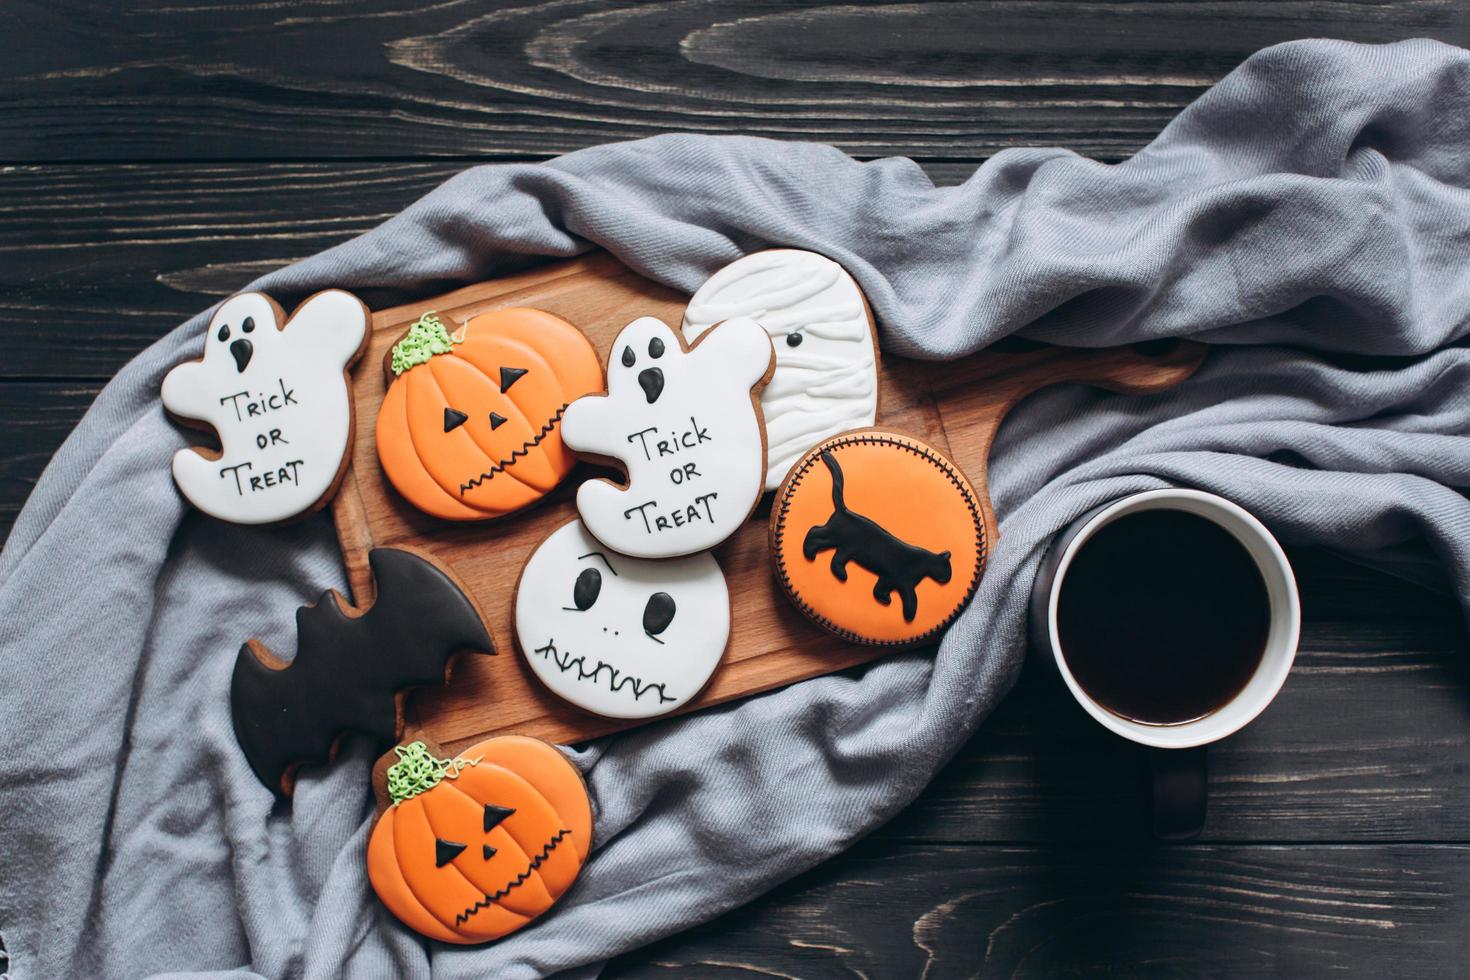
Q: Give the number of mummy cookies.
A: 1